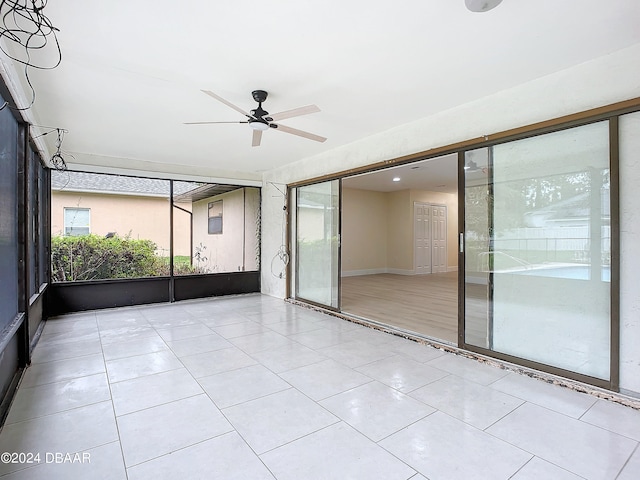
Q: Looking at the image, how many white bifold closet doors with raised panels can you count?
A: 2